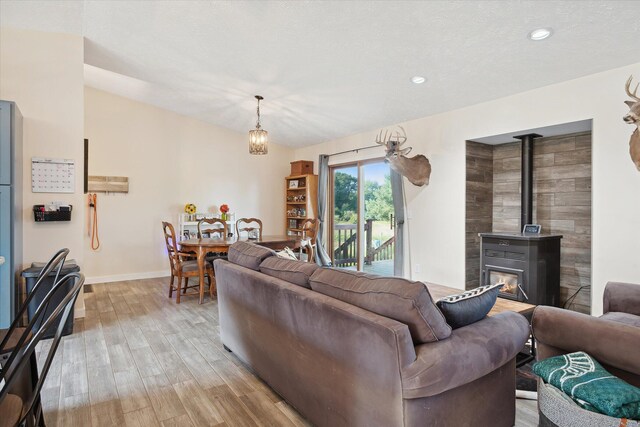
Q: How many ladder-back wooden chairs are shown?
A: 4